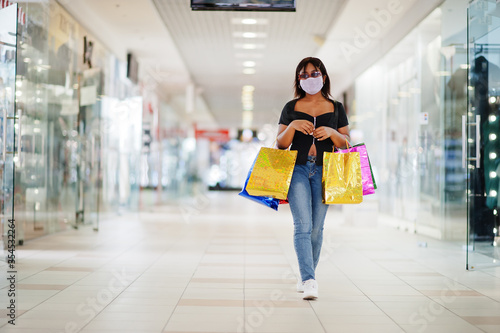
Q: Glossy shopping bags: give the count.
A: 6